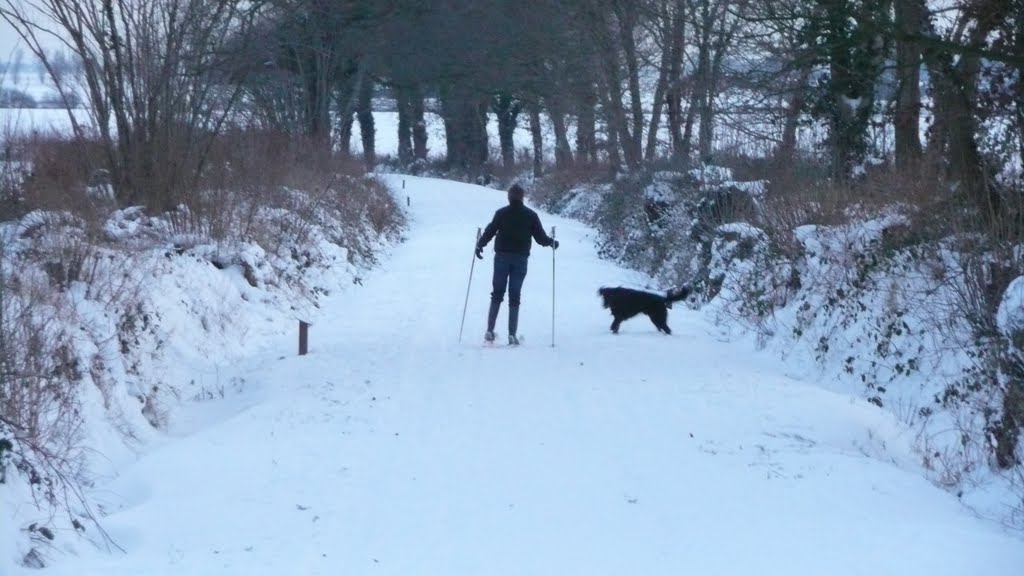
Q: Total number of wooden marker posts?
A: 3